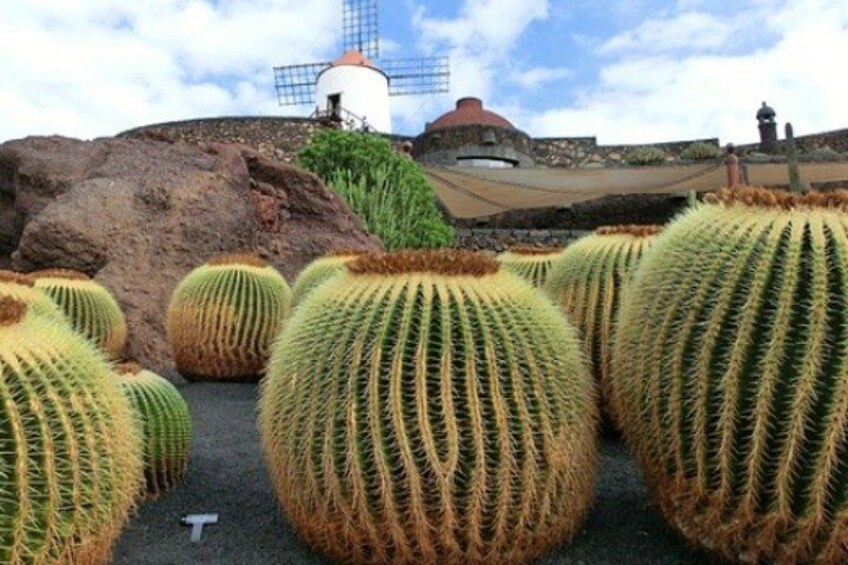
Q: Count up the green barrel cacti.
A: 10